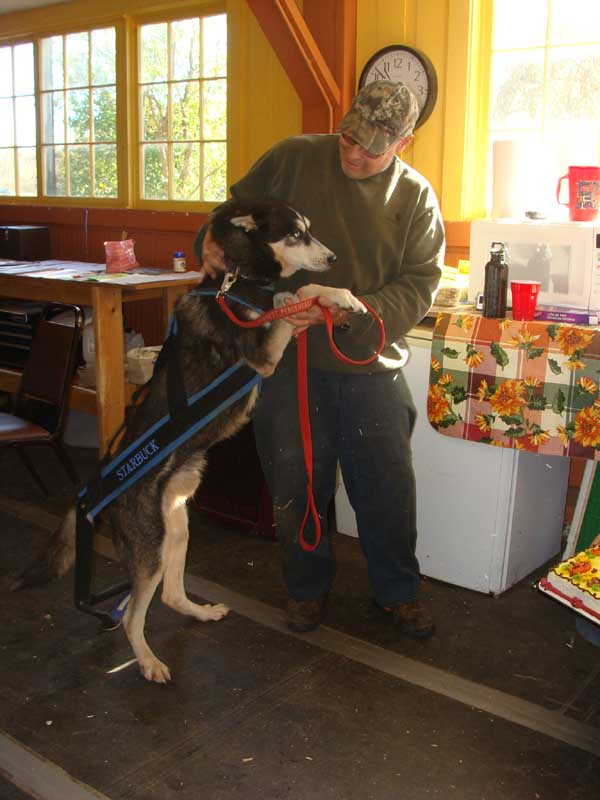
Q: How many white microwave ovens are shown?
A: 1